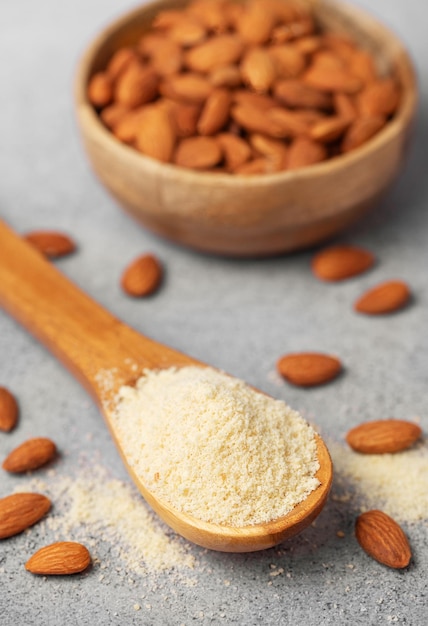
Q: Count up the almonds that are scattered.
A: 11